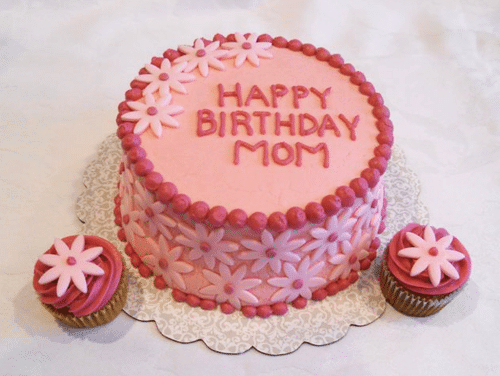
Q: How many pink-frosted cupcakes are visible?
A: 2